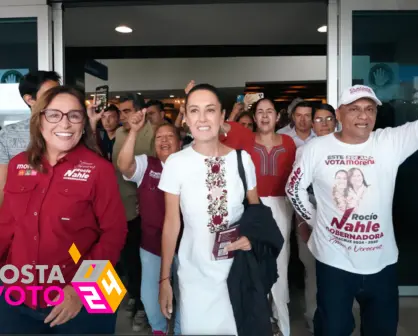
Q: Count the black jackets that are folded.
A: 1